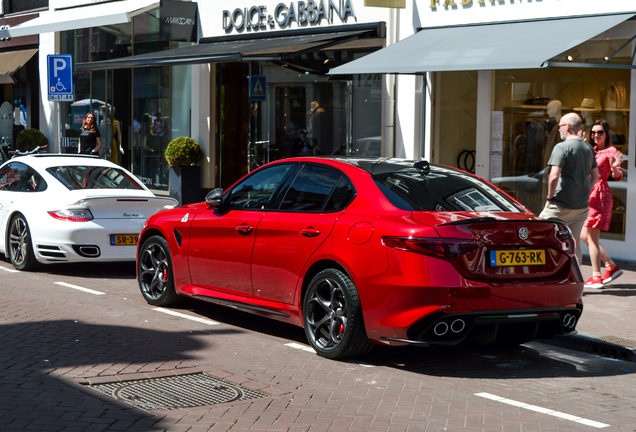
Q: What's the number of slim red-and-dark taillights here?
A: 2